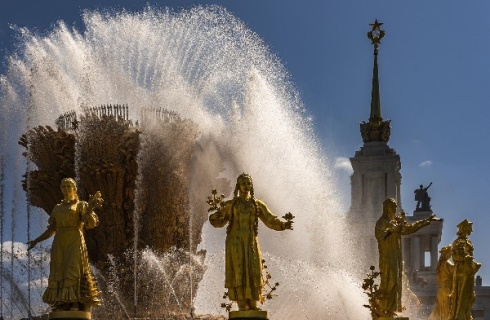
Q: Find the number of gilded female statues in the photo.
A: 5